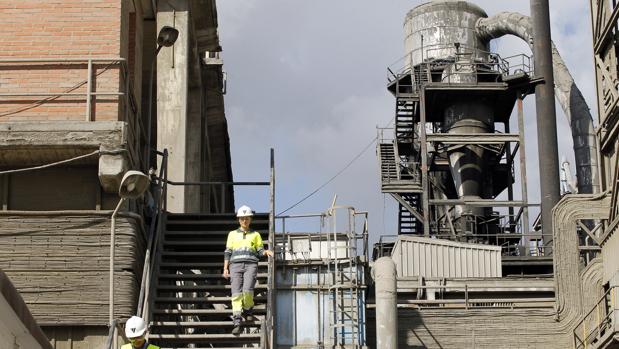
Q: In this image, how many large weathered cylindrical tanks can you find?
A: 1